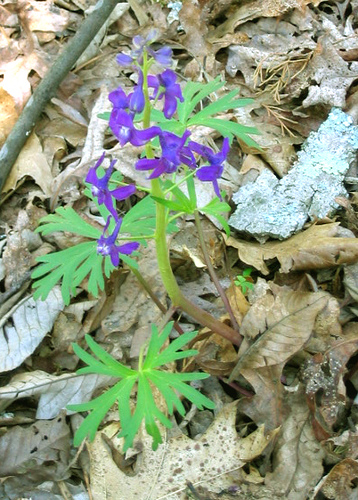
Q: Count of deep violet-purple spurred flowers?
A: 6